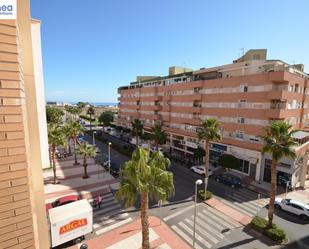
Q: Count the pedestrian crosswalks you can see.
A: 3